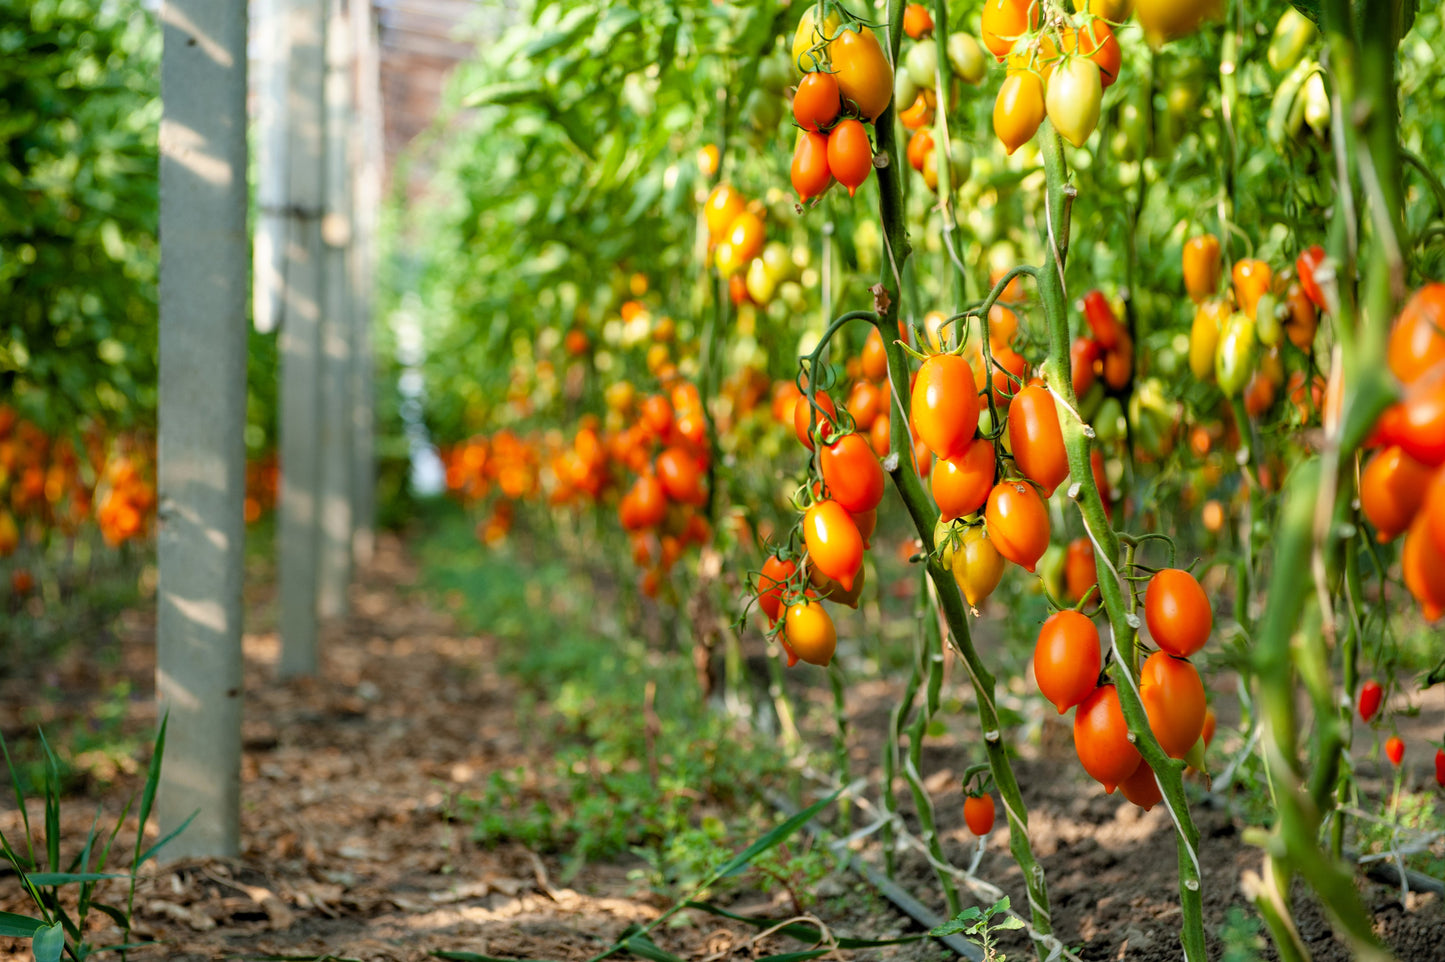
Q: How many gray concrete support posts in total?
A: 4